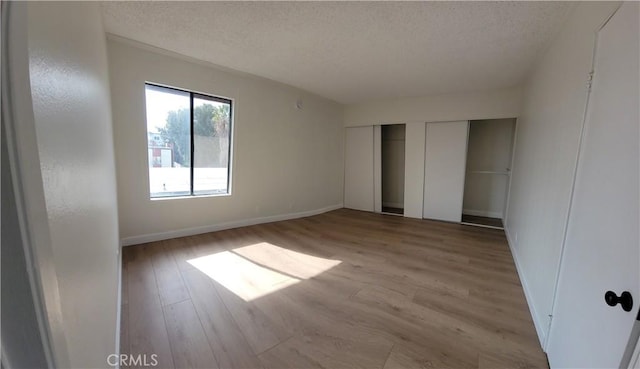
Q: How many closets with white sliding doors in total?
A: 2